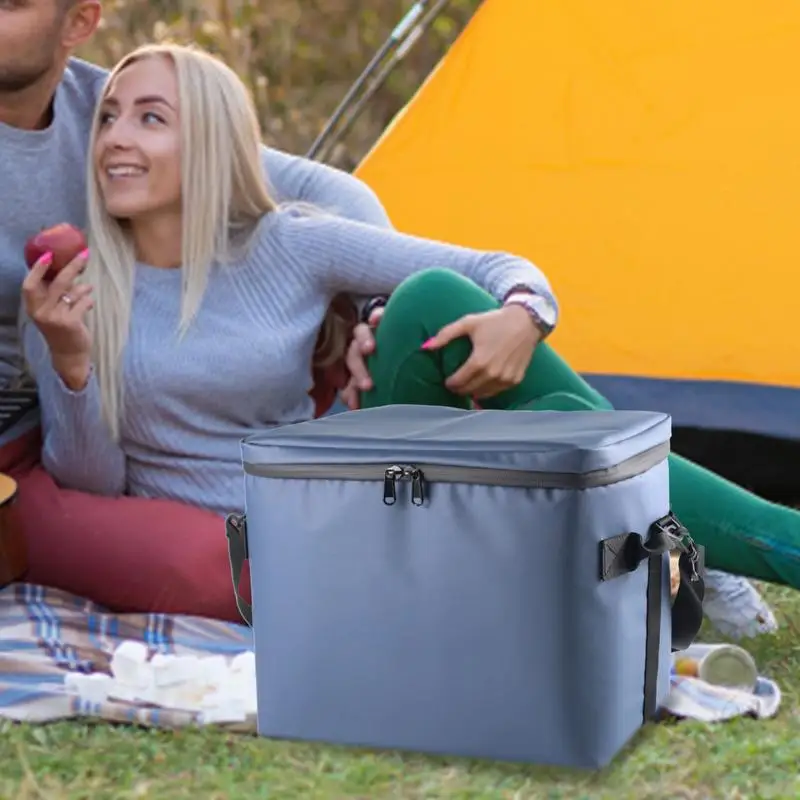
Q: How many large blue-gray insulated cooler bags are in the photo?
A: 1